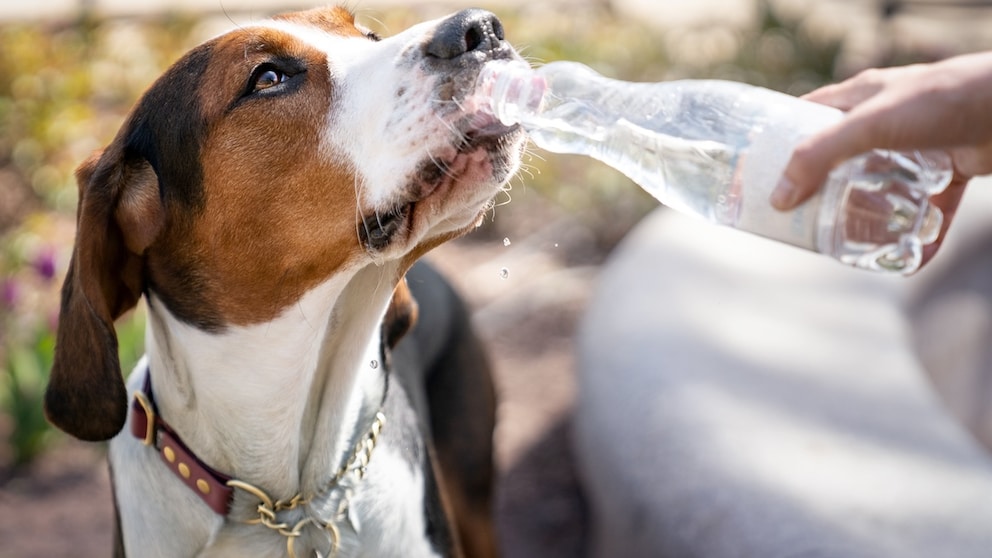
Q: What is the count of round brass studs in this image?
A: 3